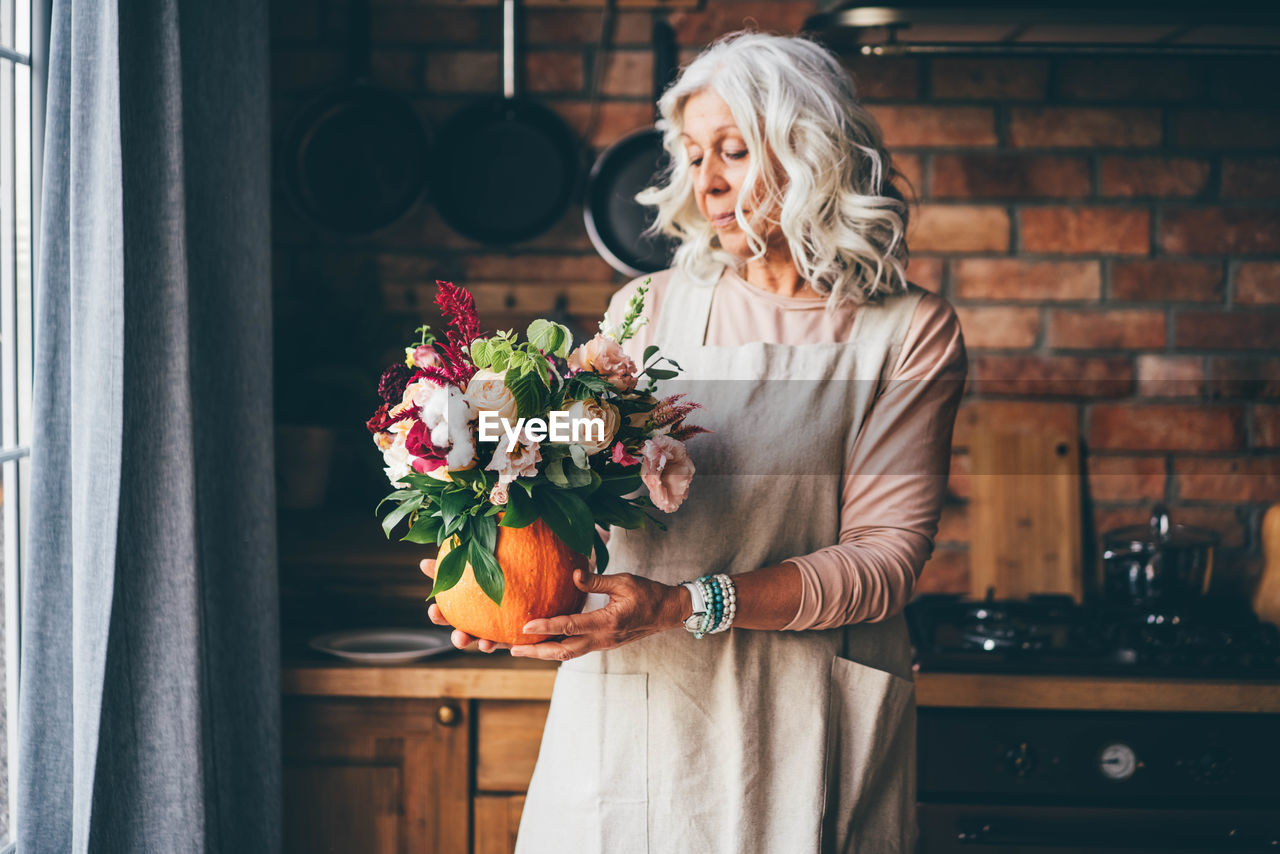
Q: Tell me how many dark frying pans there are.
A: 3